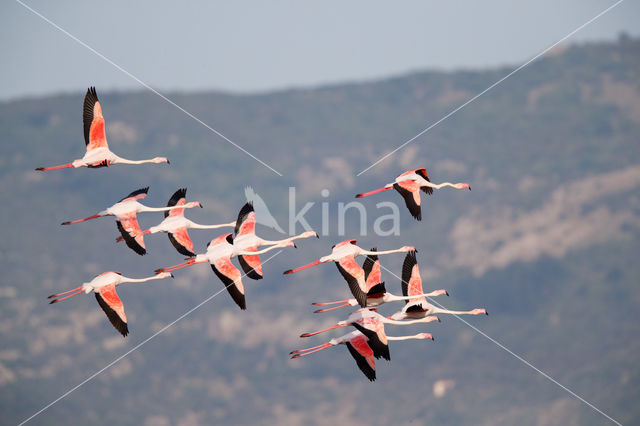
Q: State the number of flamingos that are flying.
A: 12